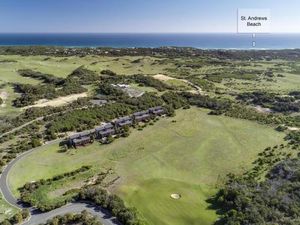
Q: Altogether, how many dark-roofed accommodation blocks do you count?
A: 5